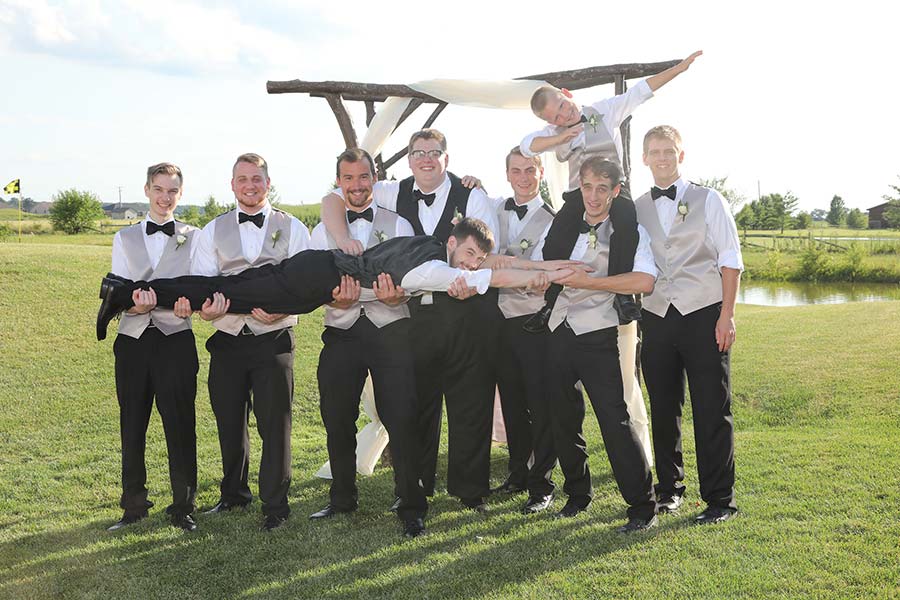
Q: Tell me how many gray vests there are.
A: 7